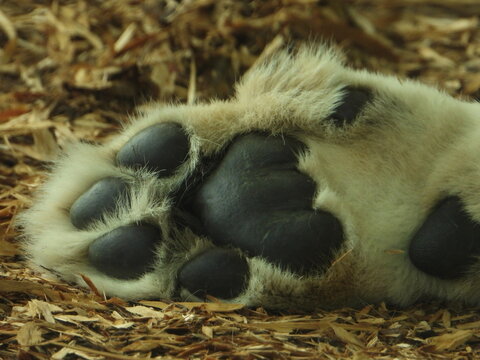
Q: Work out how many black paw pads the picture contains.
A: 7